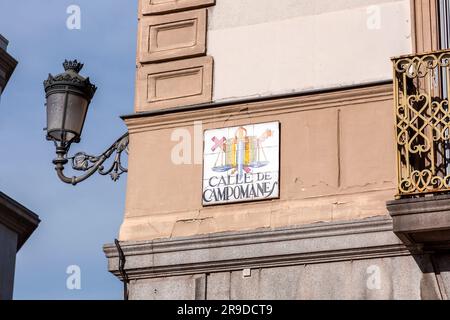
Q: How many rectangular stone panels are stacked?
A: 3